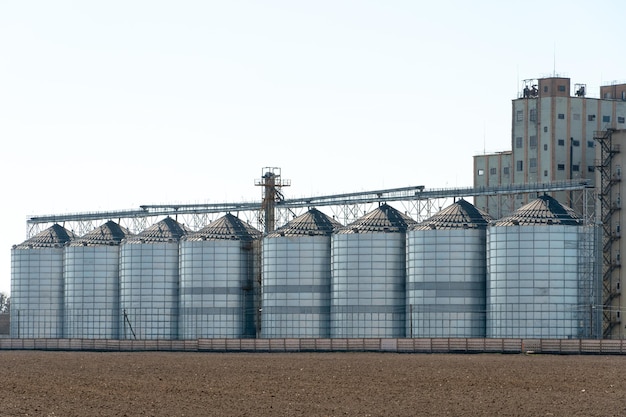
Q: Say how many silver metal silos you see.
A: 8